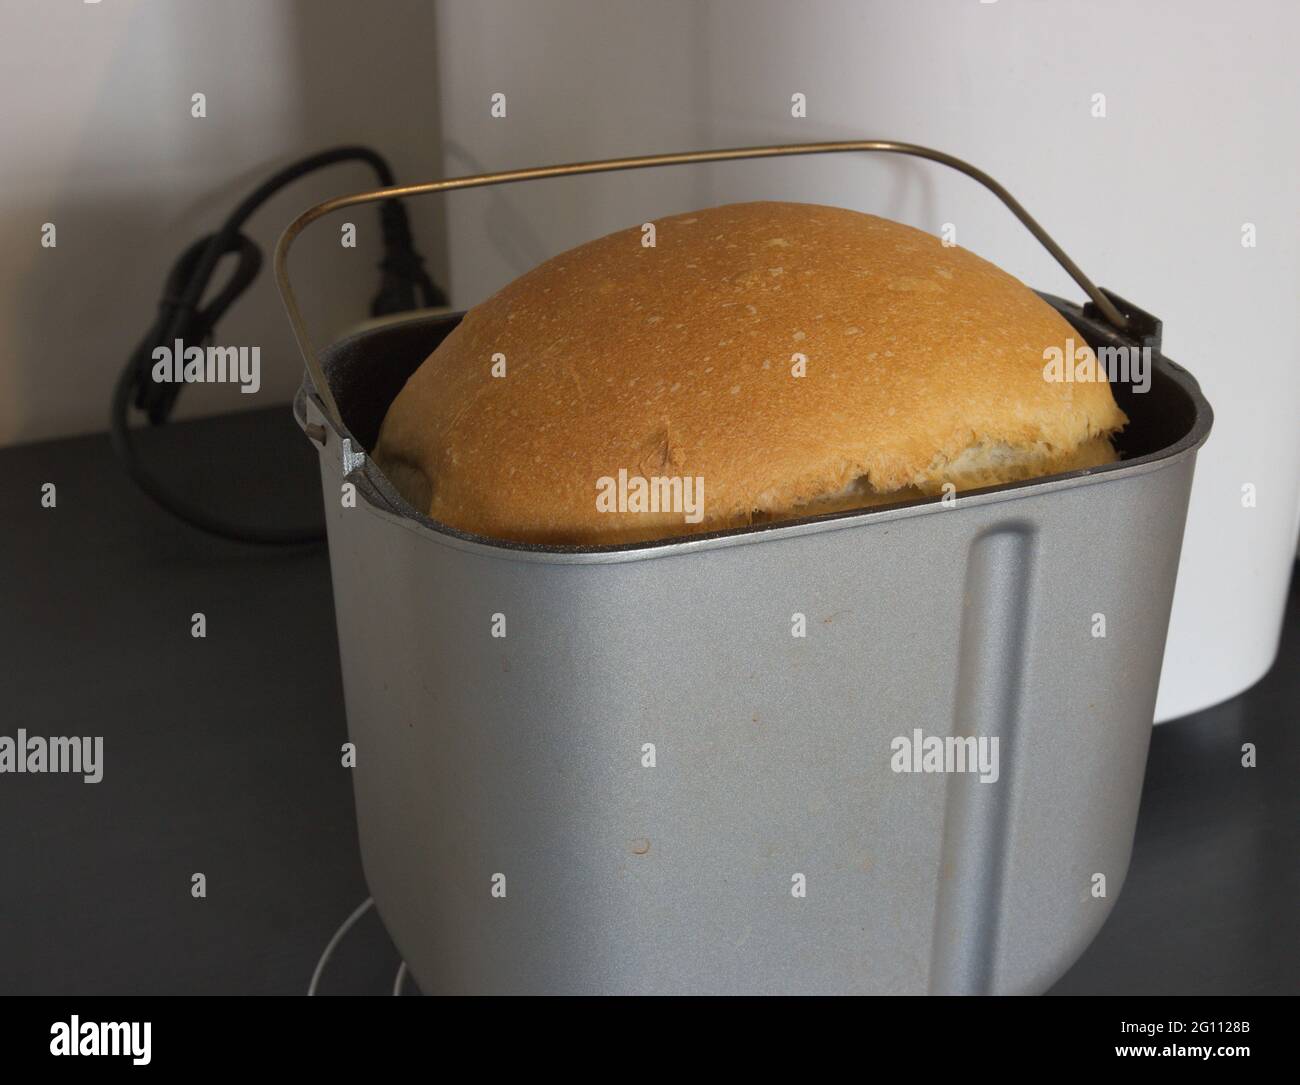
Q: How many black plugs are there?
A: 1